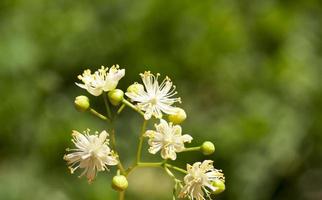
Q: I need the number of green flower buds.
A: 7